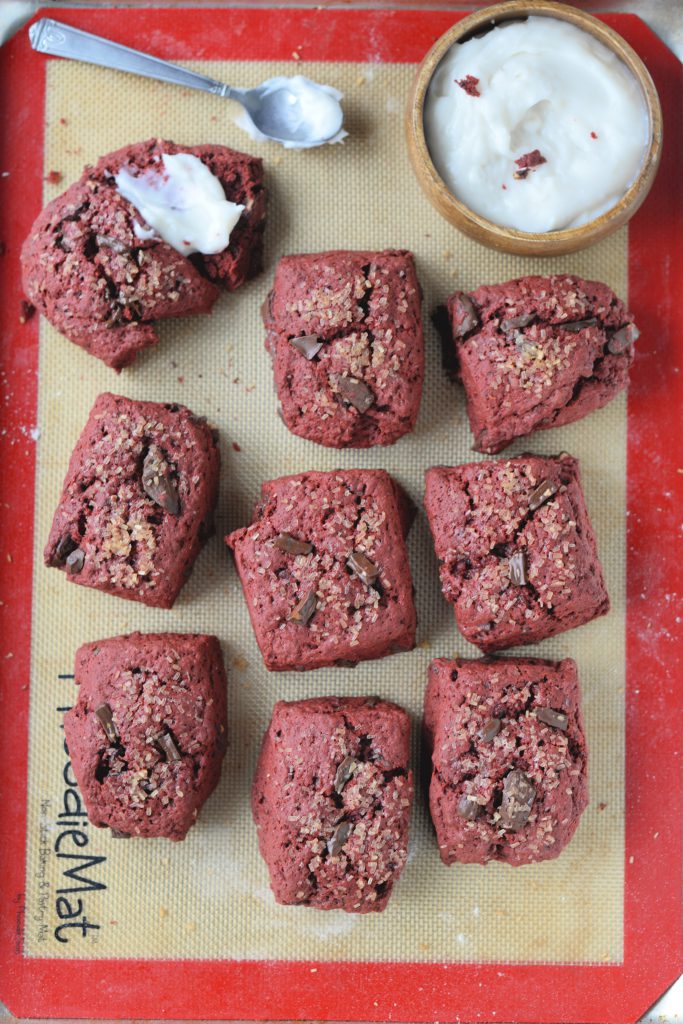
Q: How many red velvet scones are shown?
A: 9